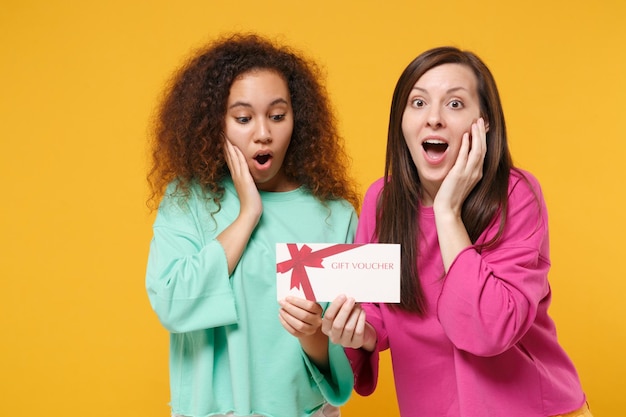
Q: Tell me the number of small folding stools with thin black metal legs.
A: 0